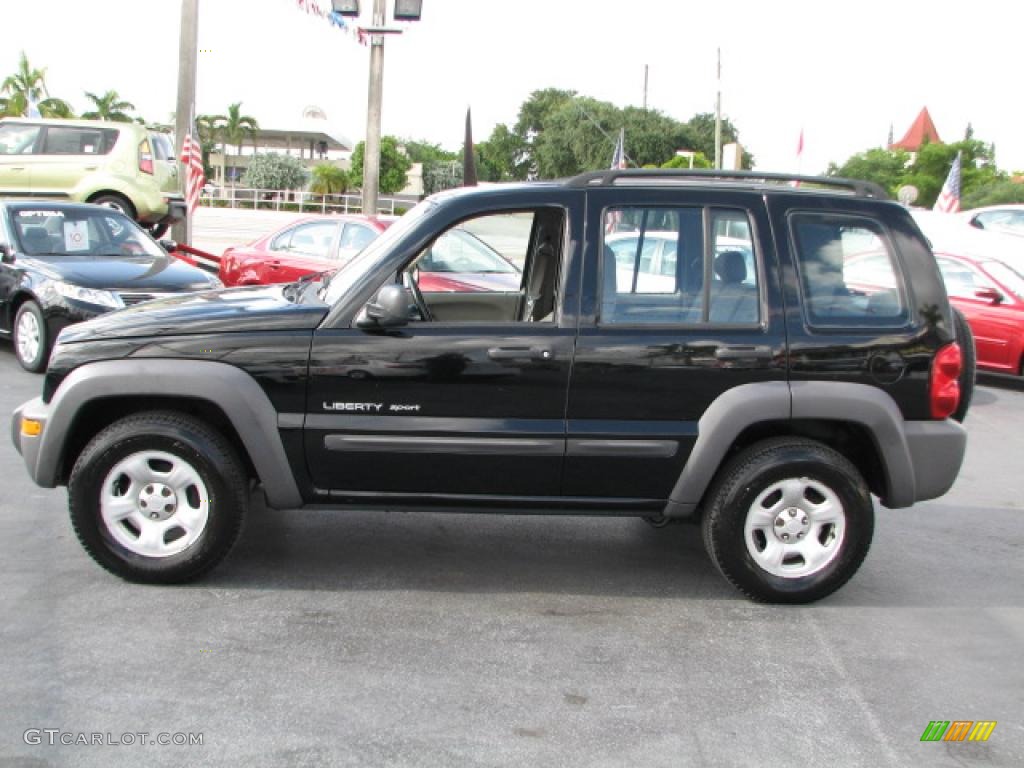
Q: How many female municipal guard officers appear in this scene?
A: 0